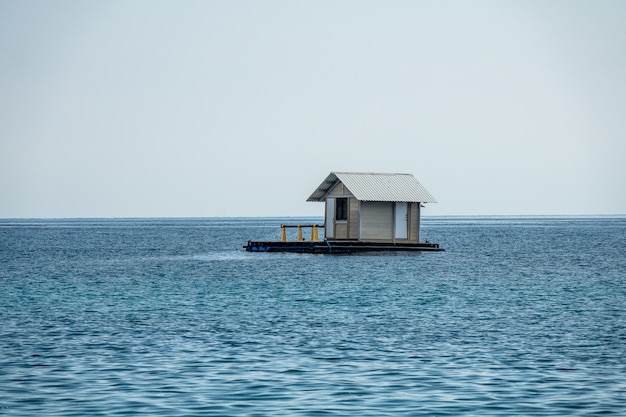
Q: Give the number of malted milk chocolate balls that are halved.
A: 0